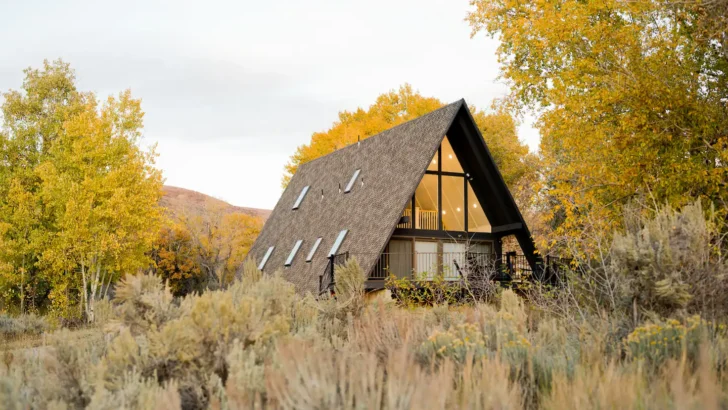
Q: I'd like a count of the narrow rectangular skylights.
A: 6